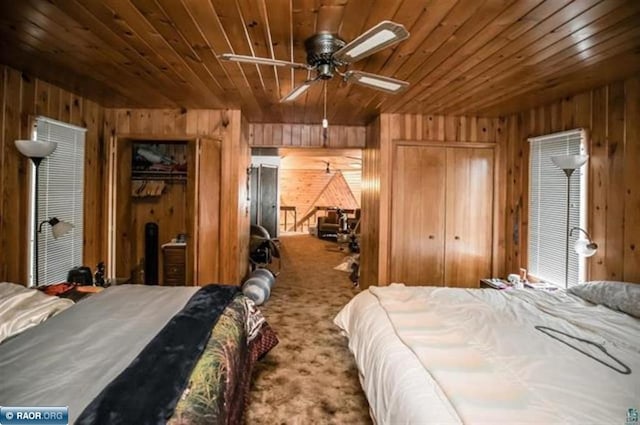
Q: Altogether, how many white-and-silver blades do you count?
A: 4